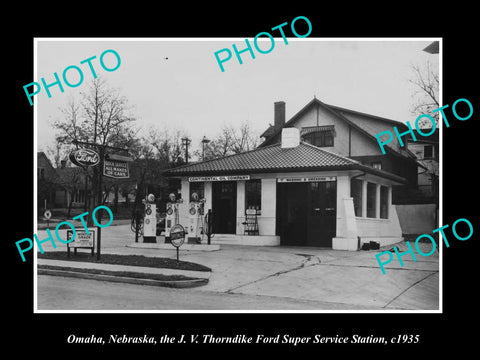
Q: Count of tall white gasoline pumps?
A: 3